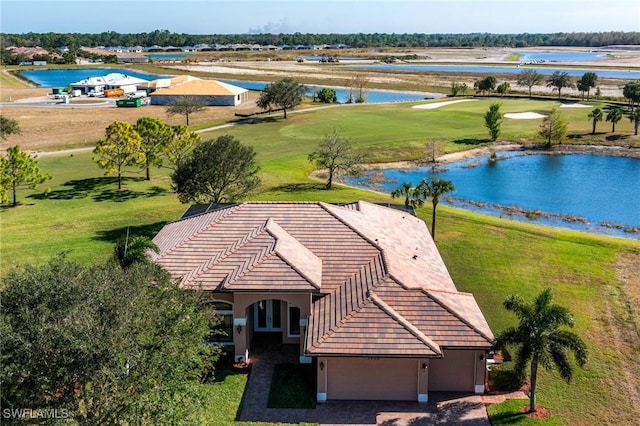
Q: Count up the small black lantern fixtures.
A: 4